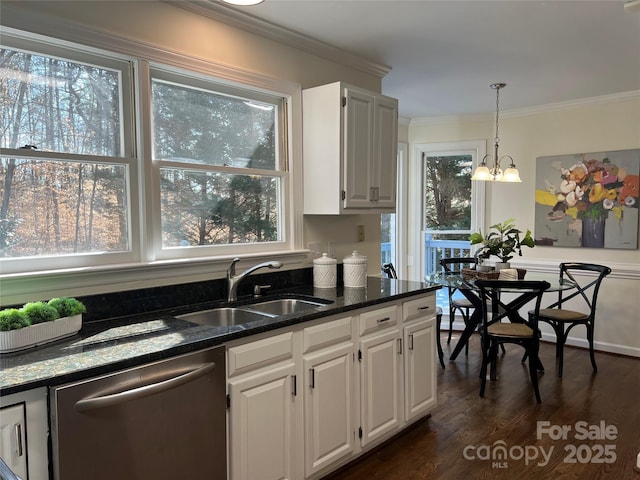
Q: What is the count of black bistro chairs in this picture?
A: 4